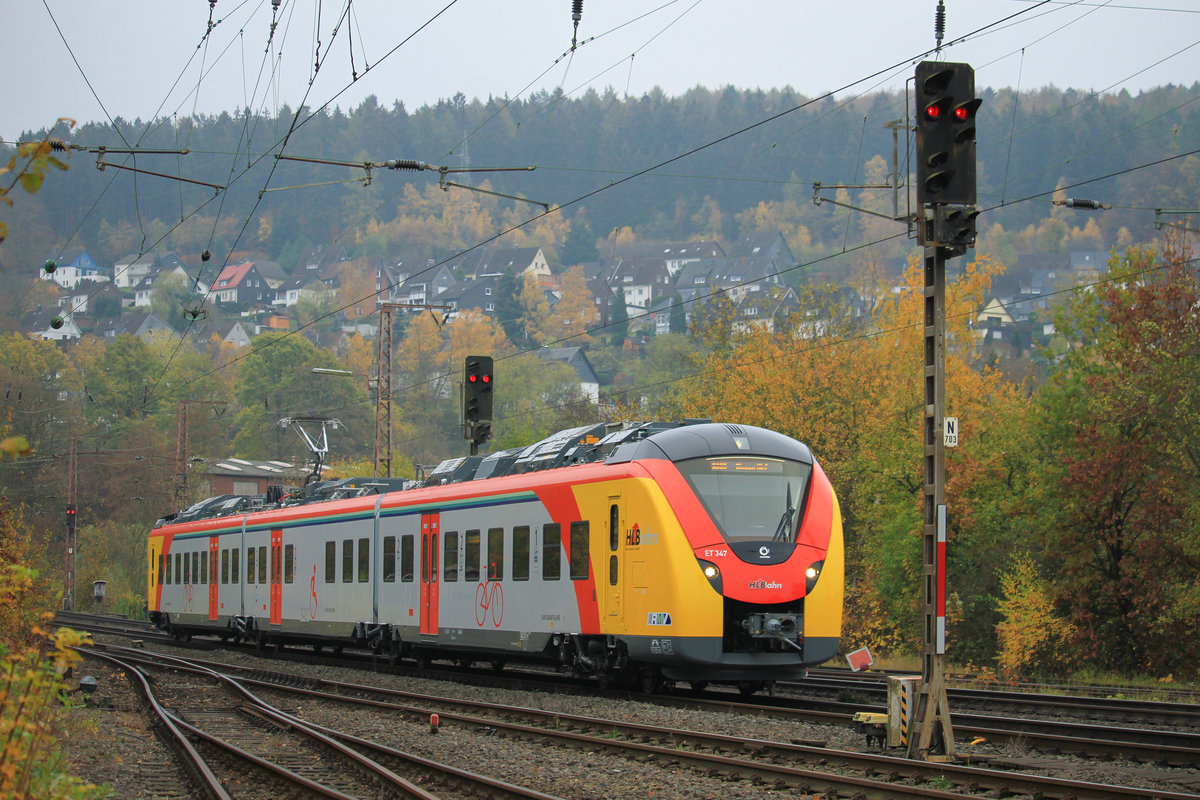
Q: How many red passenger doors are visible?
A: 3